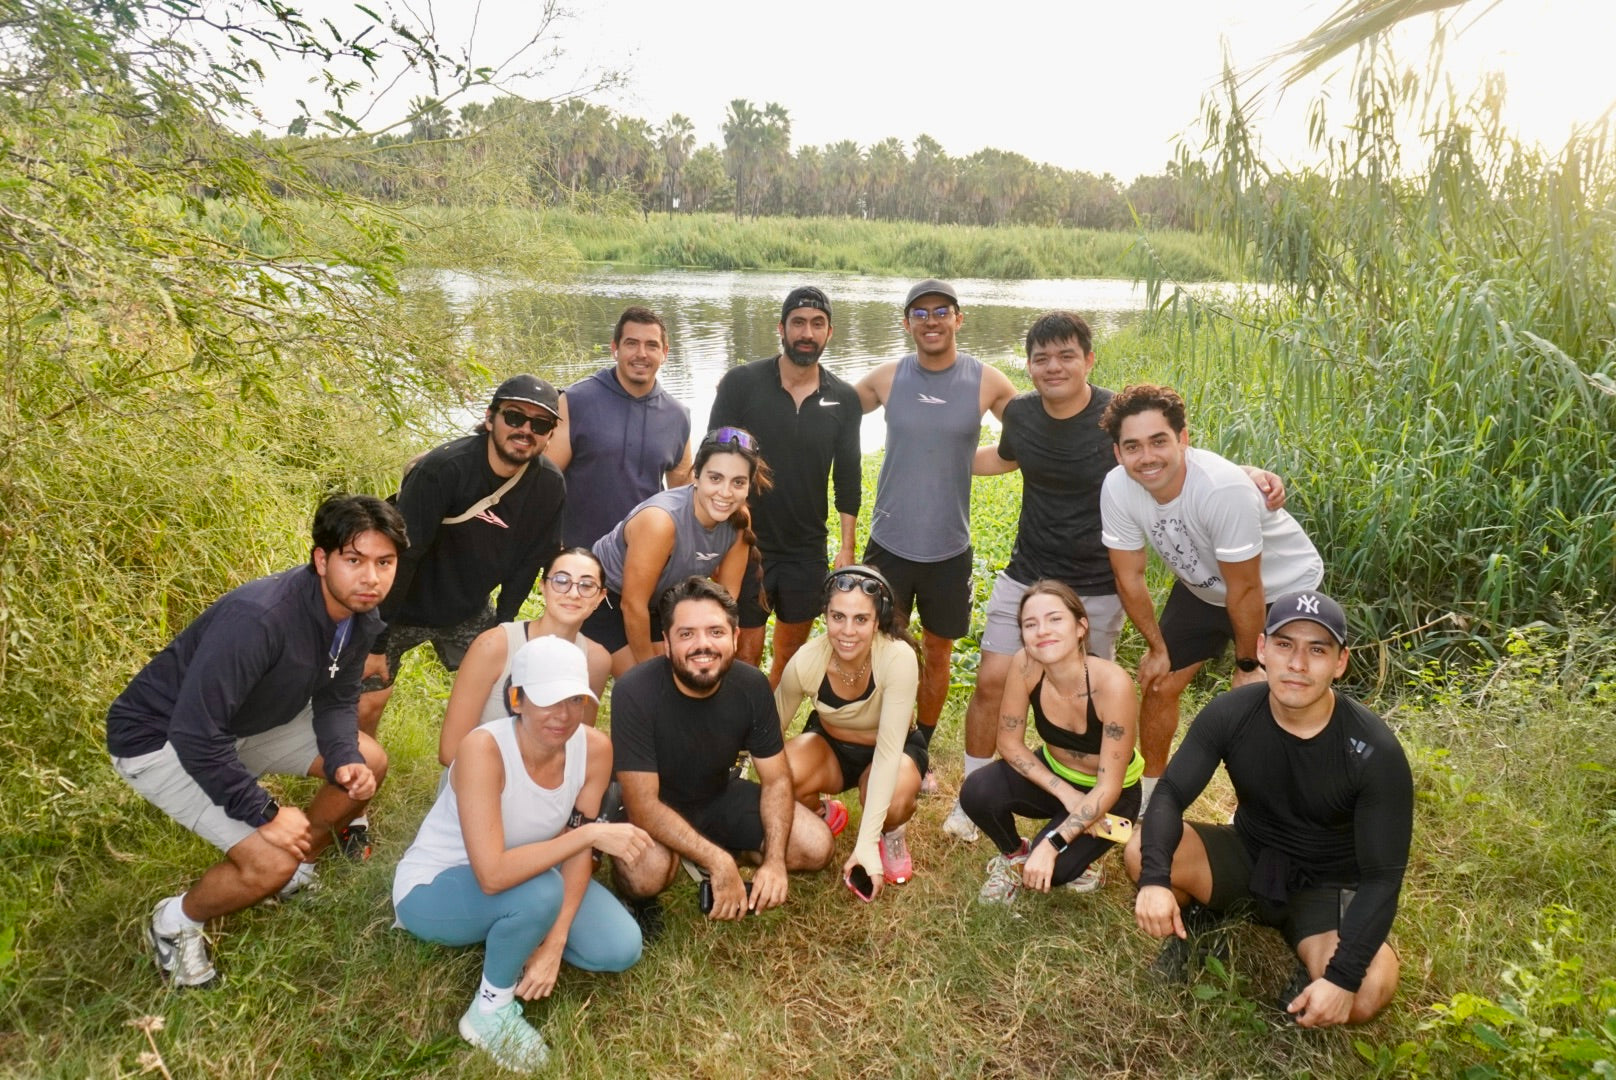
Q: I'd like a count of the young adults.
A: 14